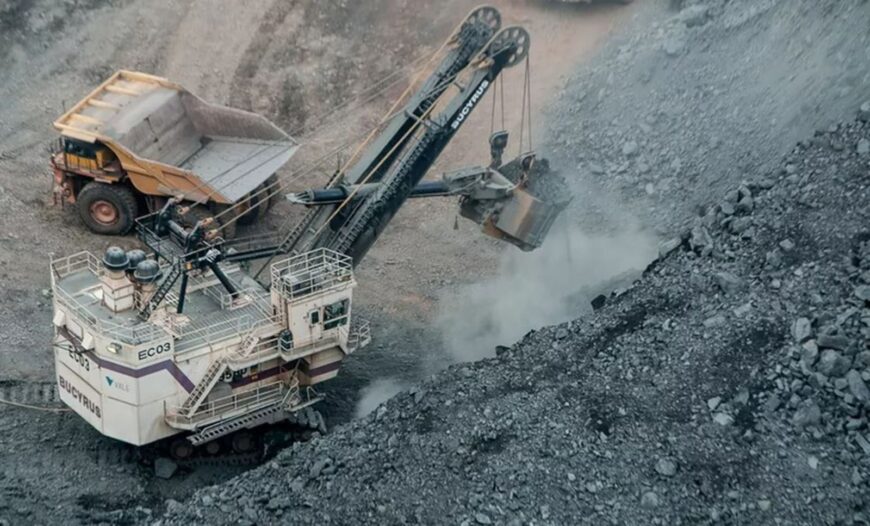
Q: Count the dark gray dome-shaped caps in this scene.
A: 3